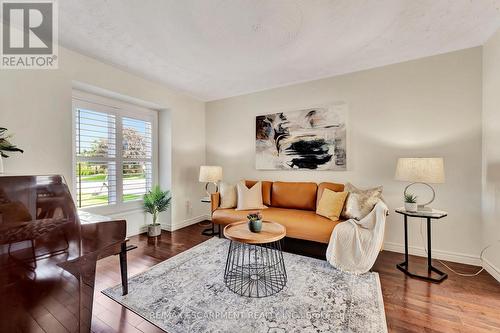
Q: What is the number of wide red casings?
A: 0